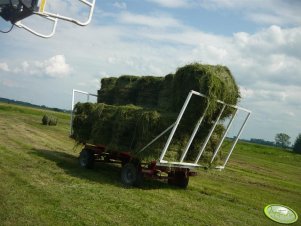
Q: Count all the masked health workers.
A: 0